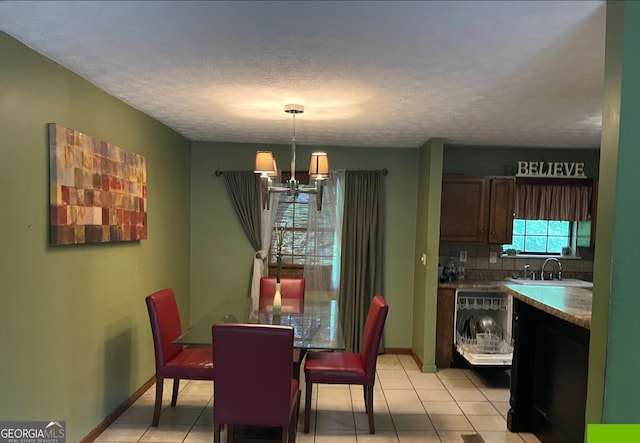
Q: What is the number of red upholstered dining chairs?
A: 4